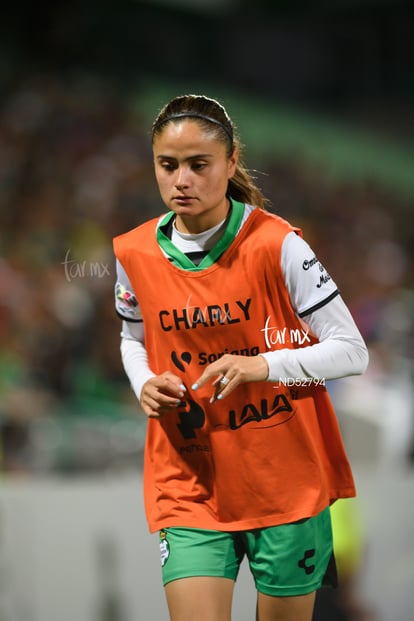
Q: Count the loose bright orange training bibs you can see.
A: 1